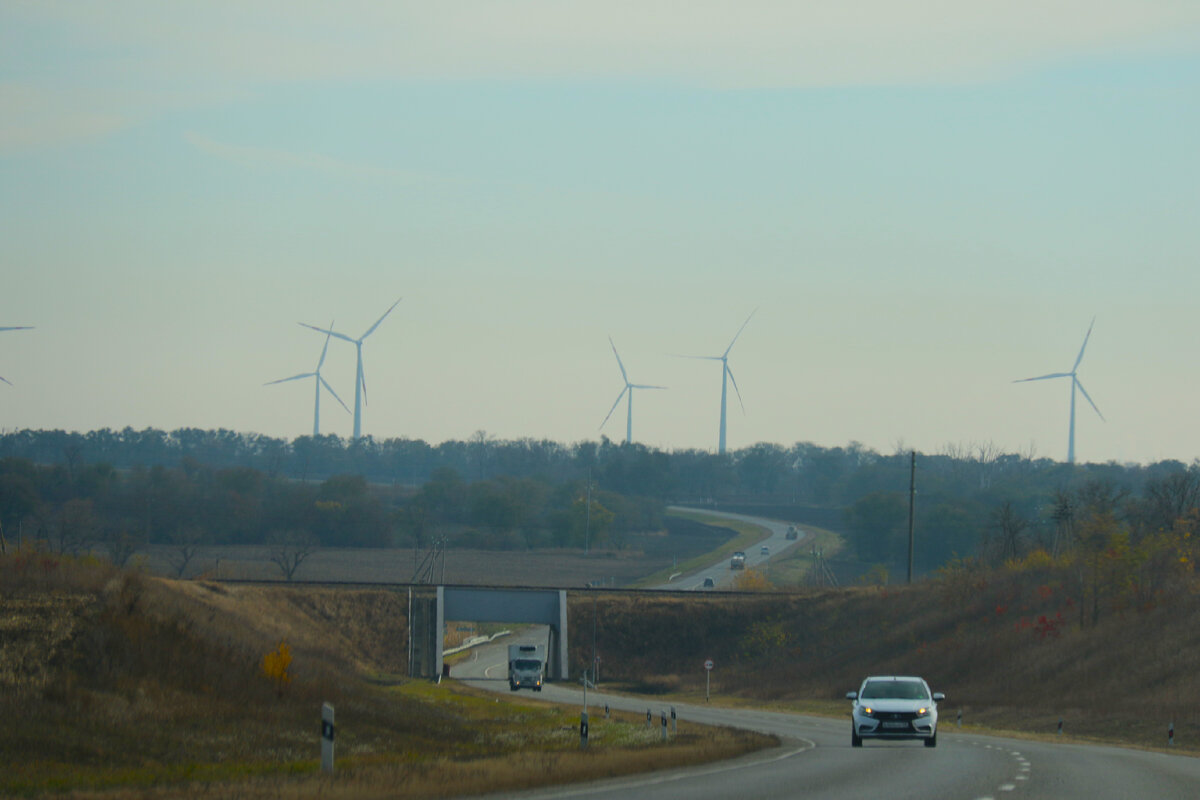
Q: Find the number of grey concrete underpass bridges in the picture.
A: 1